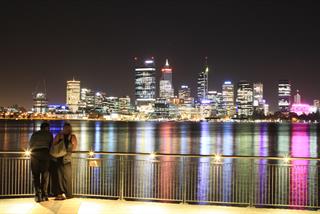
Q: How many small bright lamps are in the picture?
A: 5